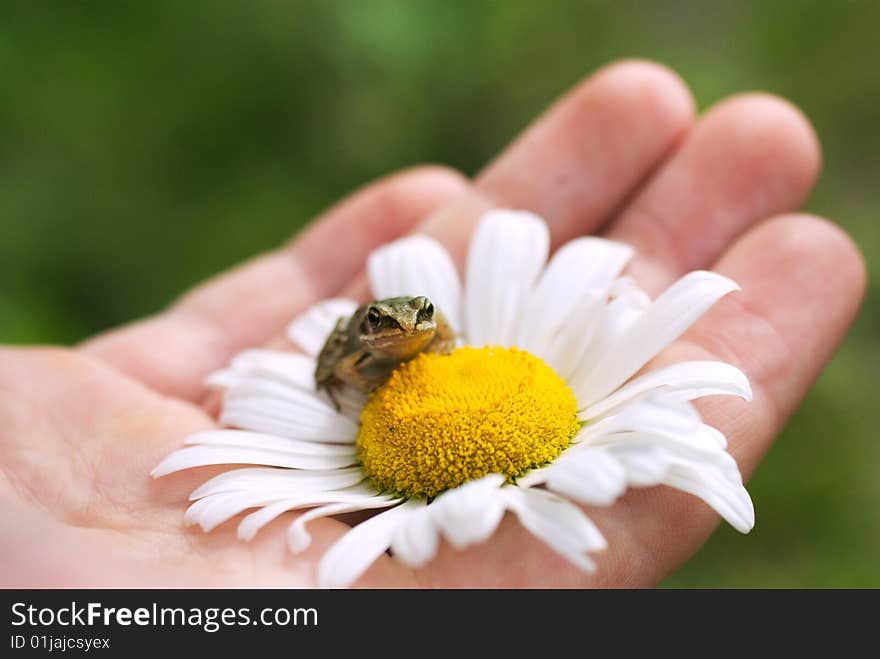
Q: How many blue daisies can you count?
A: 0